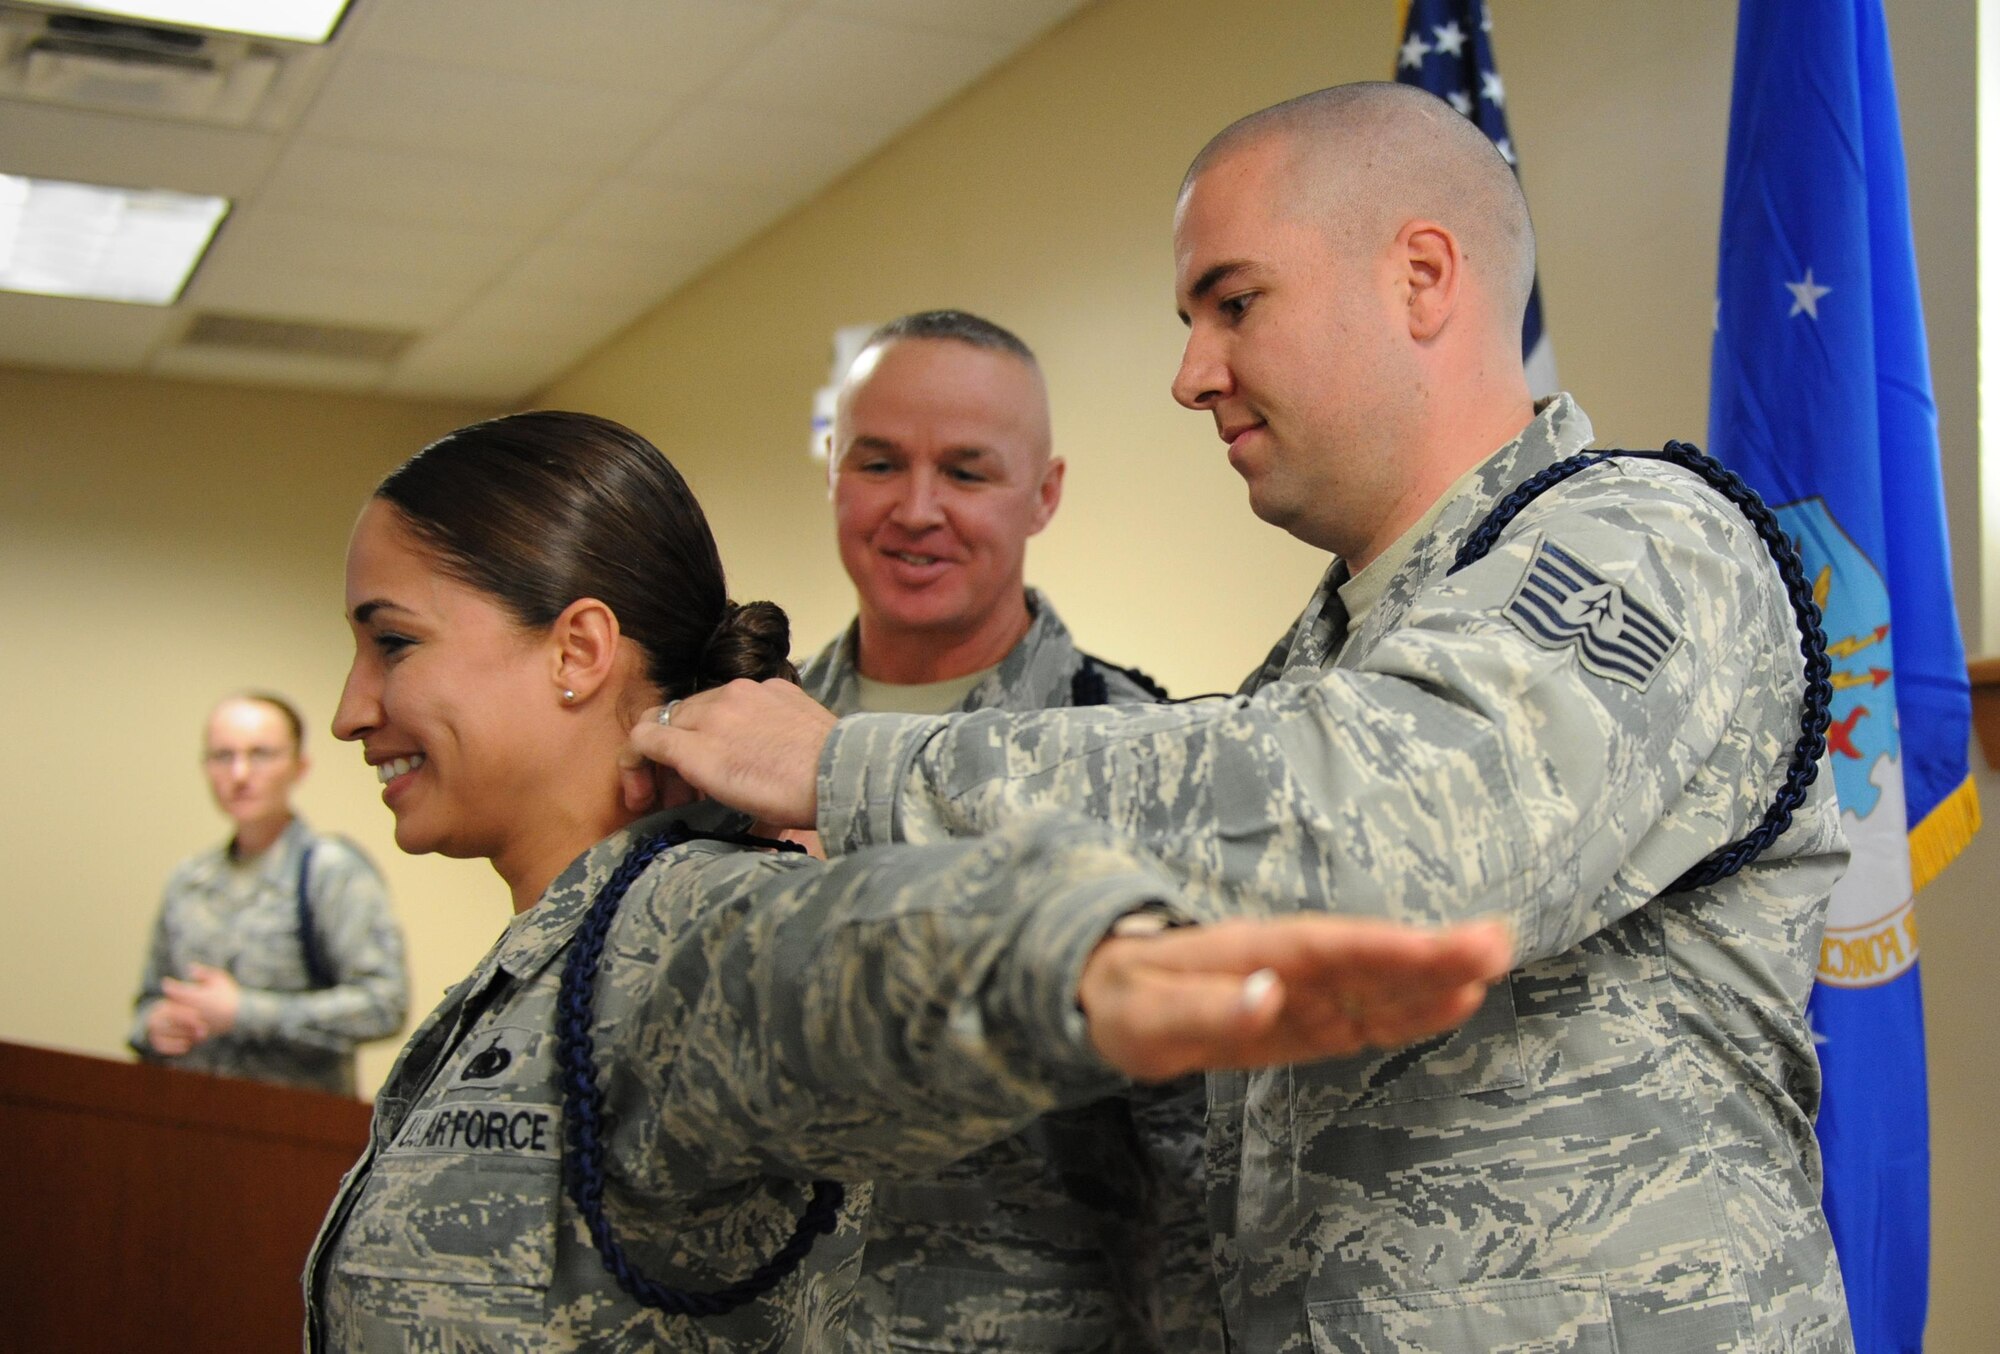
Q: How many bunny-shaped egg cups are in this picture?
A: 0